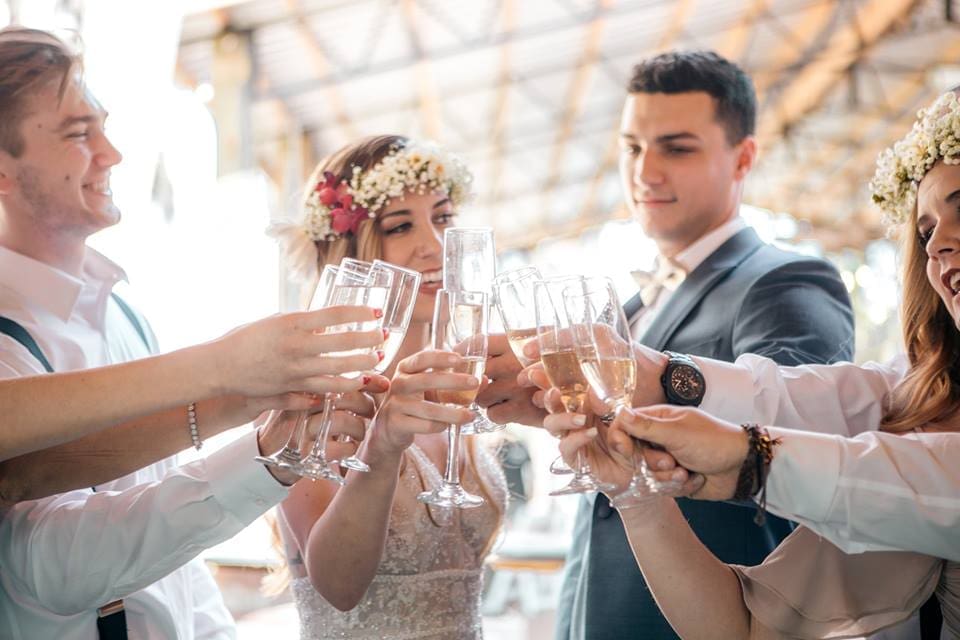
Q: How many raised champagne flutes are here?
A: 8